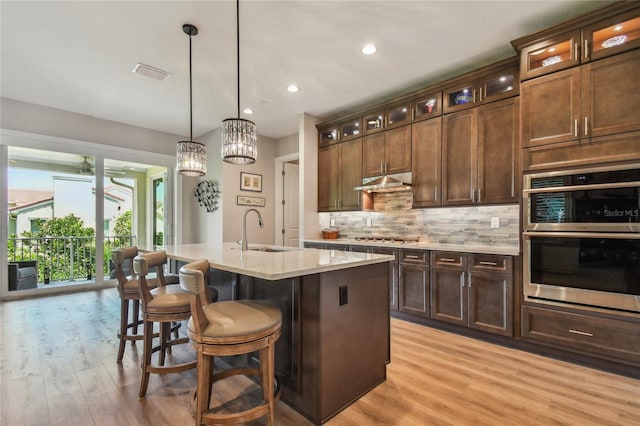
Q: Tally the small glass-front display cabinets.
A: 9